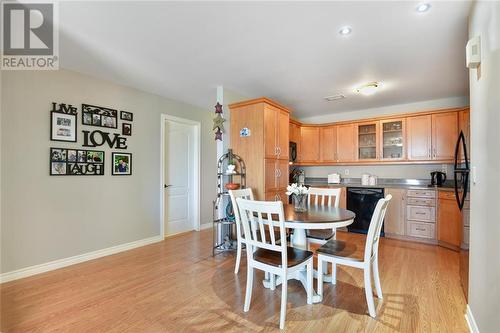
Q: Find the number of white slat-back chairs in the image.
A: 4